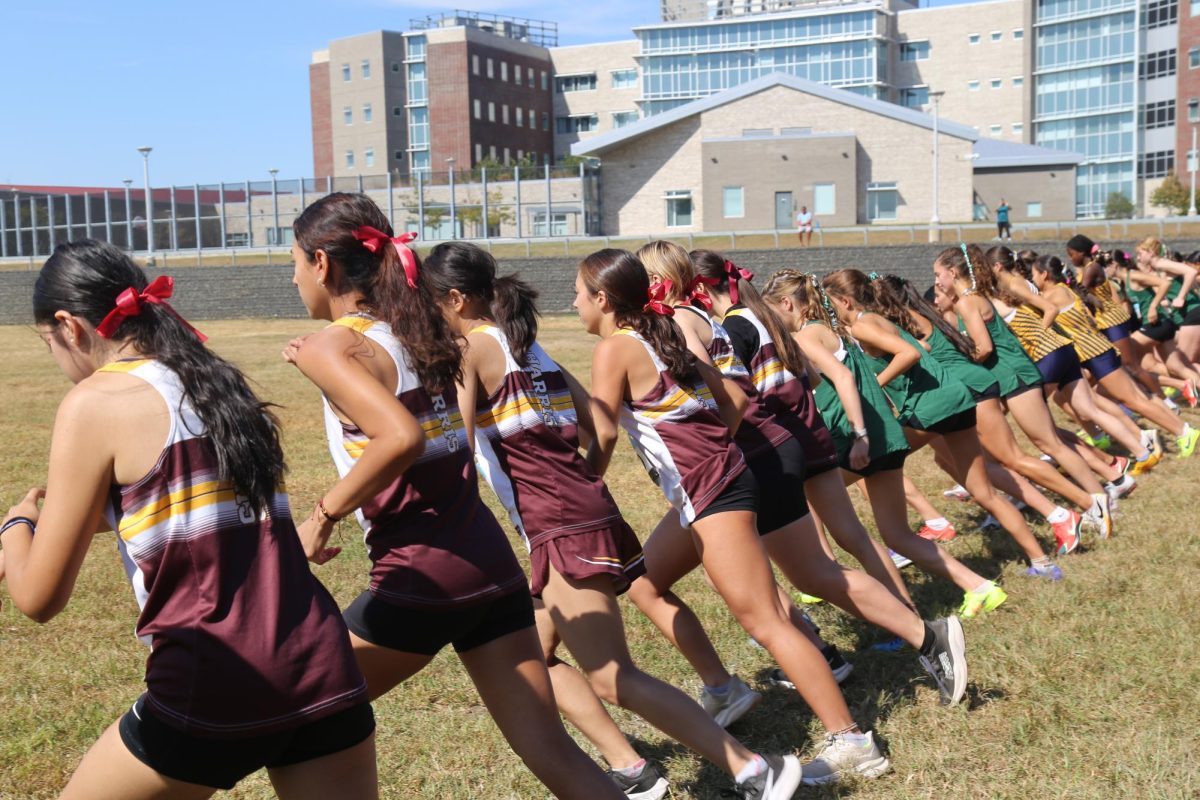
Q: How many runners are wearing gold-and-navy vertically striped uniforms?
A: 3